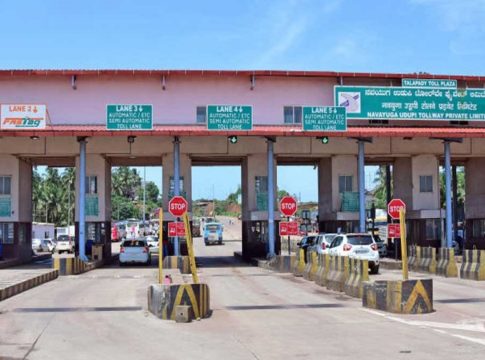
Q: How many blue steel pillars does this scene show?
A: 5